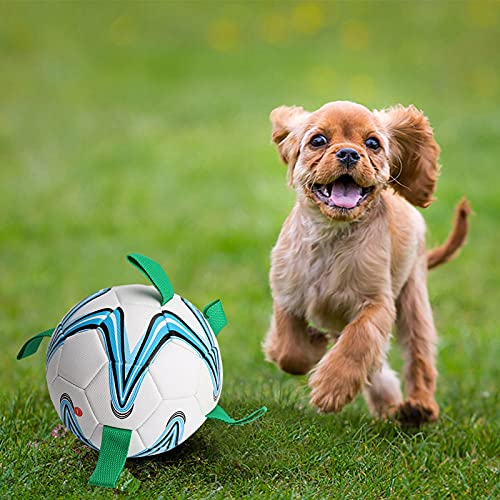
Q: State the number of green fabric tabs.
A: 5